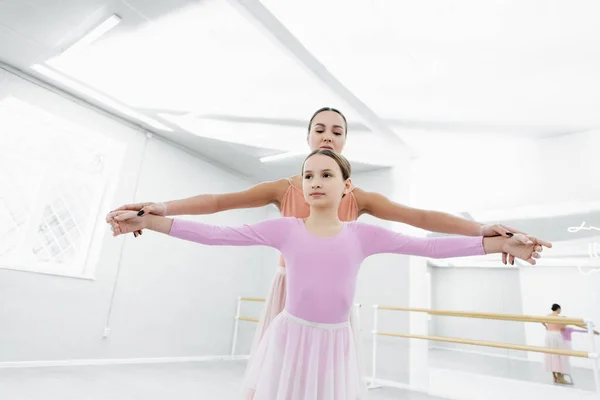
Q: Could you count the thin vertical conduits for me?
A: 1